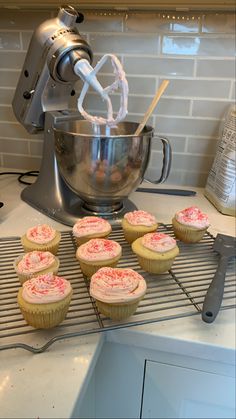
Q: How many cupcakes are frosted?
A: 9